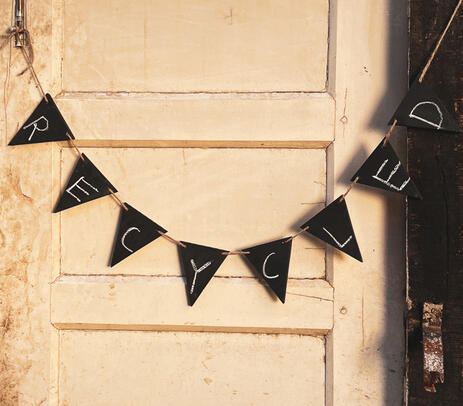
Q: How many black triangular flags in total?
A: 8